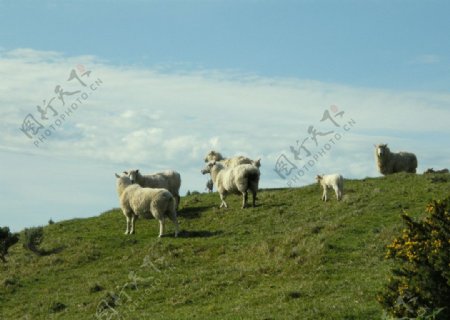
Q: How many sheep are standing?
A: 6